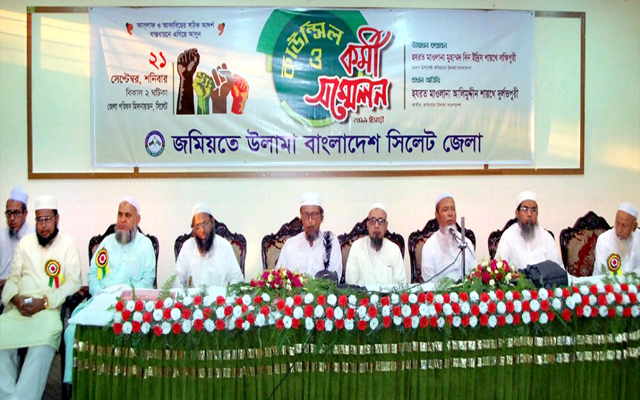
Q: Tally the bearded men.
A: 9